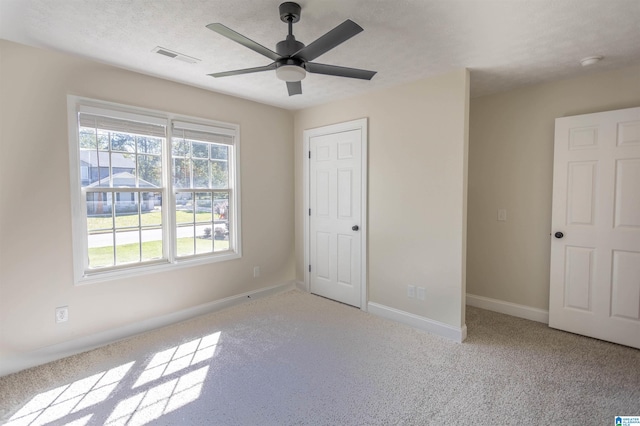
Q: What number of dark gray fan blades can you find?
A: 5